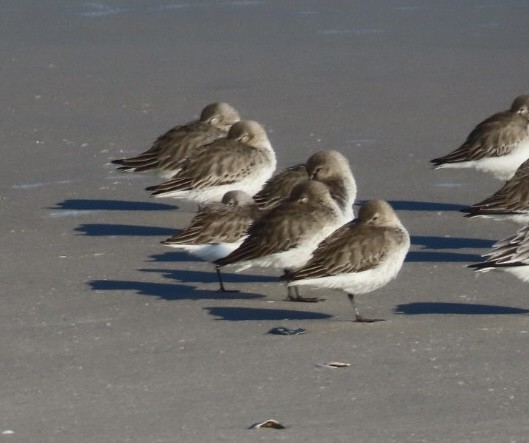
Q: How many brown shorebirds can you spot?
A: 9